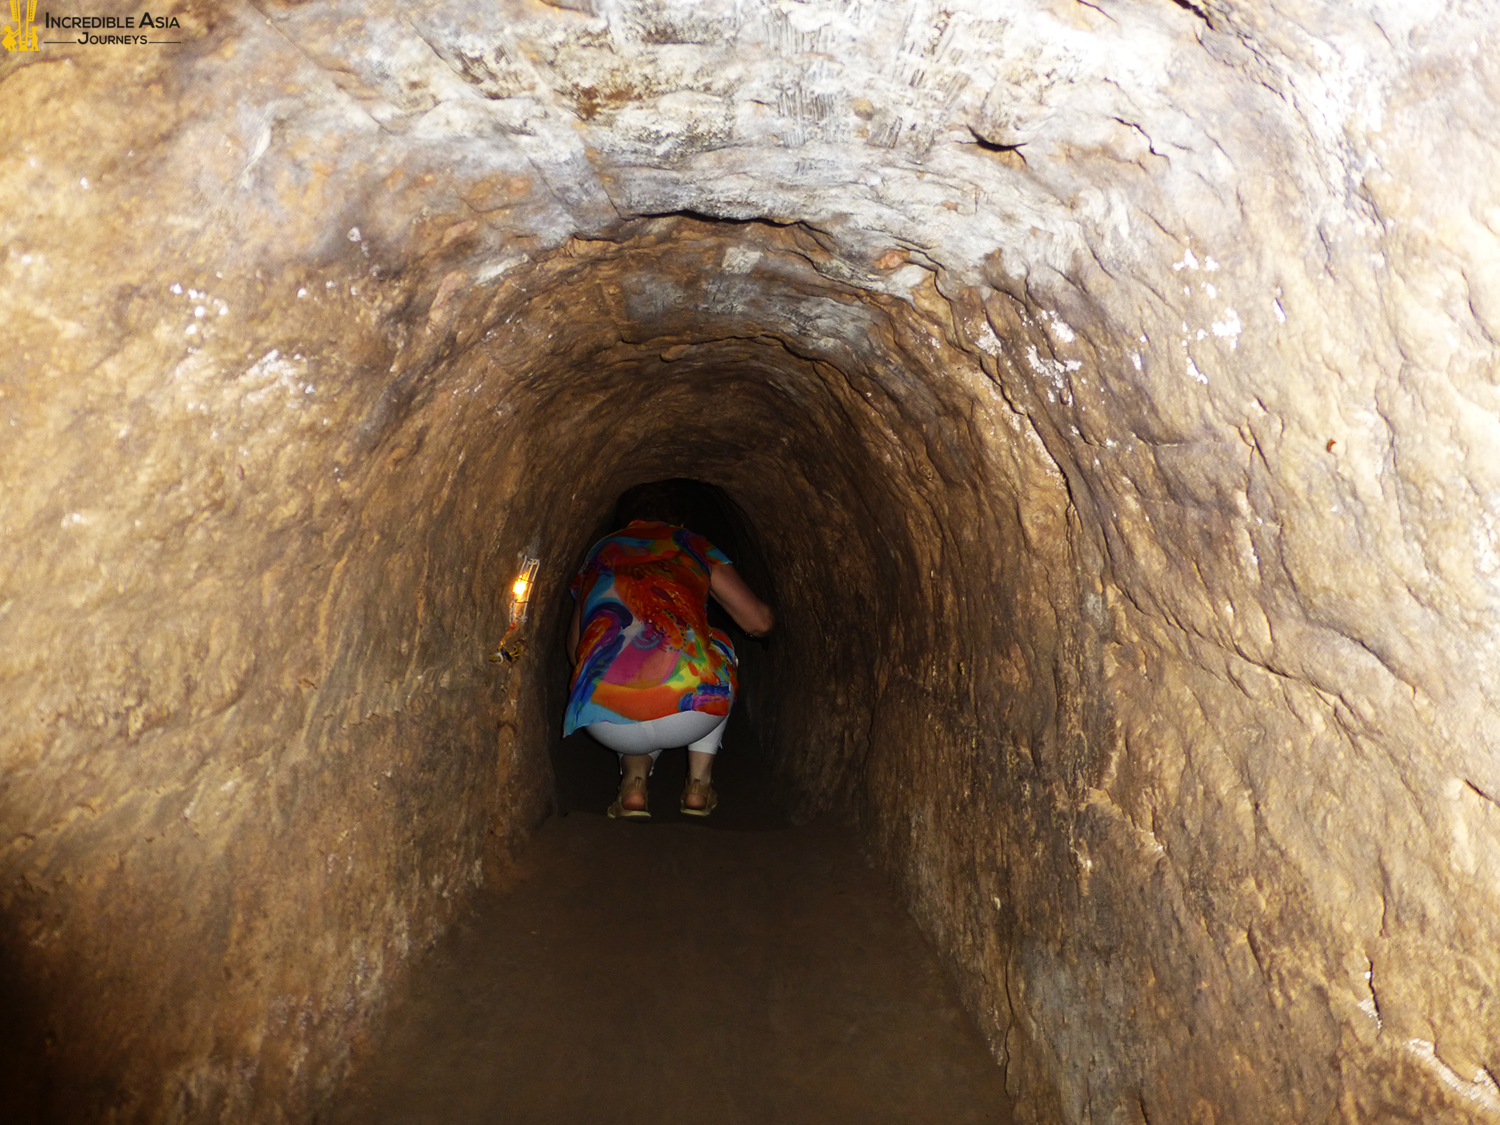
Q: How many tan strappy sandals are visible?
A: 2